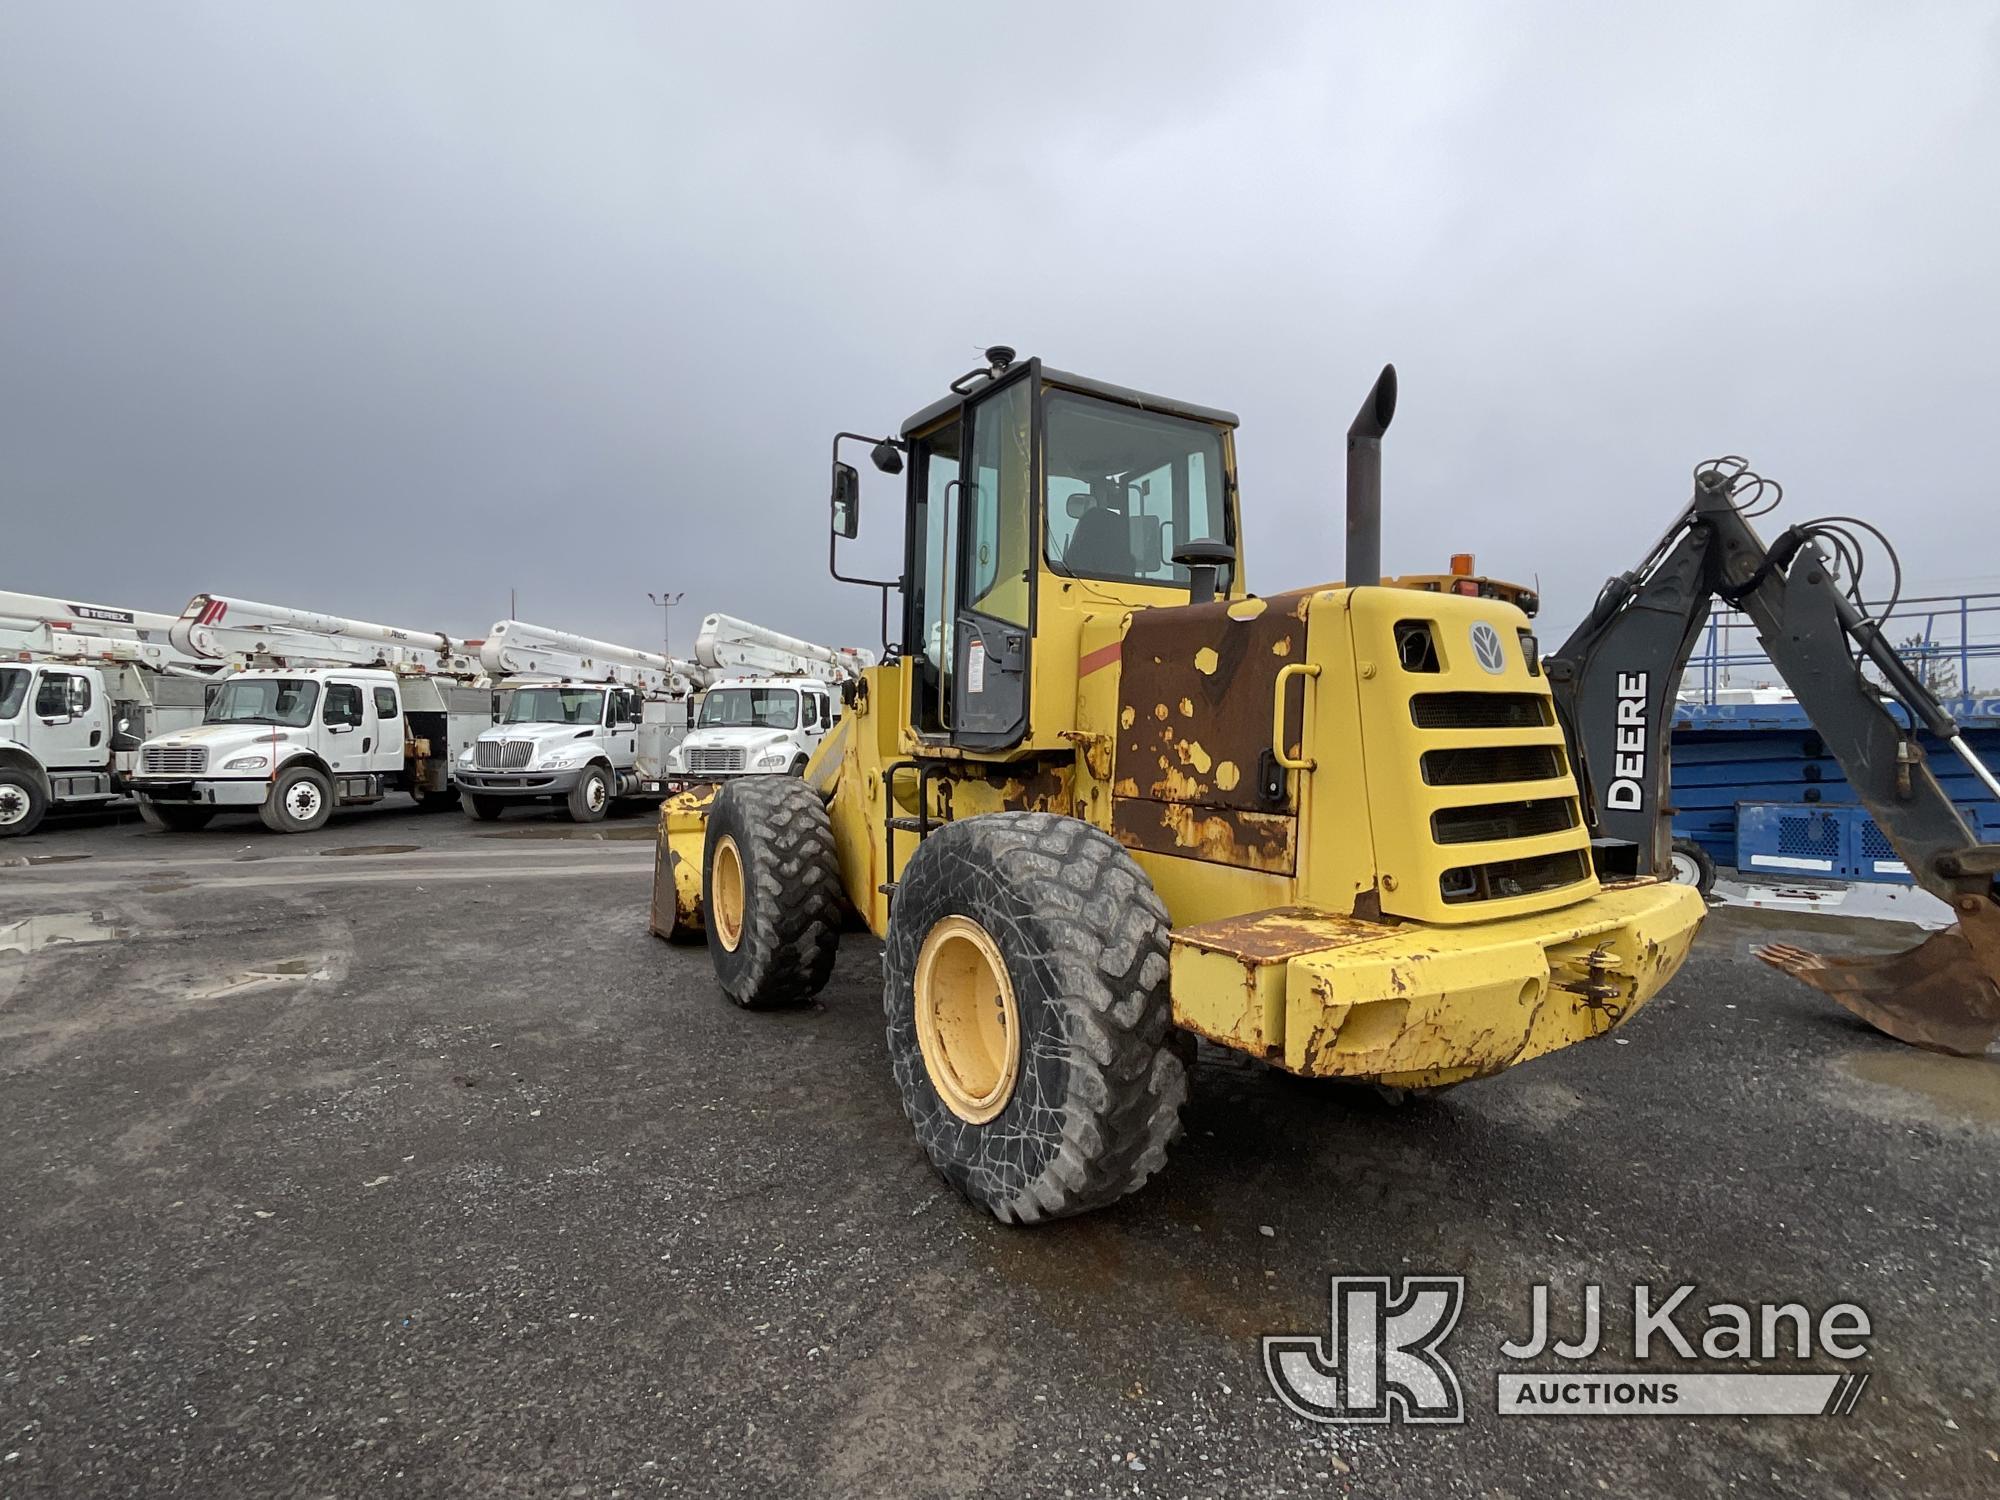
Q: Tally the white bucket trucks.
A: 4